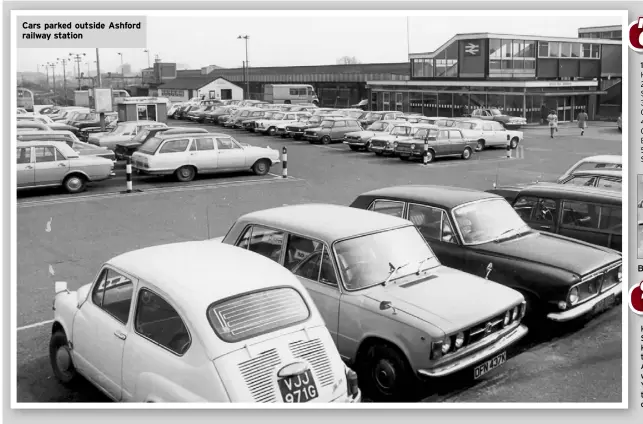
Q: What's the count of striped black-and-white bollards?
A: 4